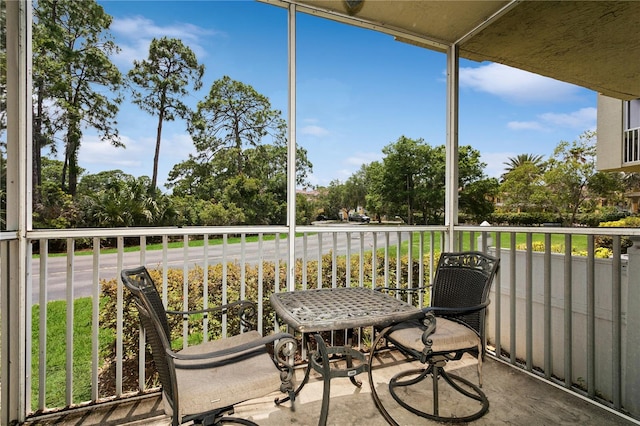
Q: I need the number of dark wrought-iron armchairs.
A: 2